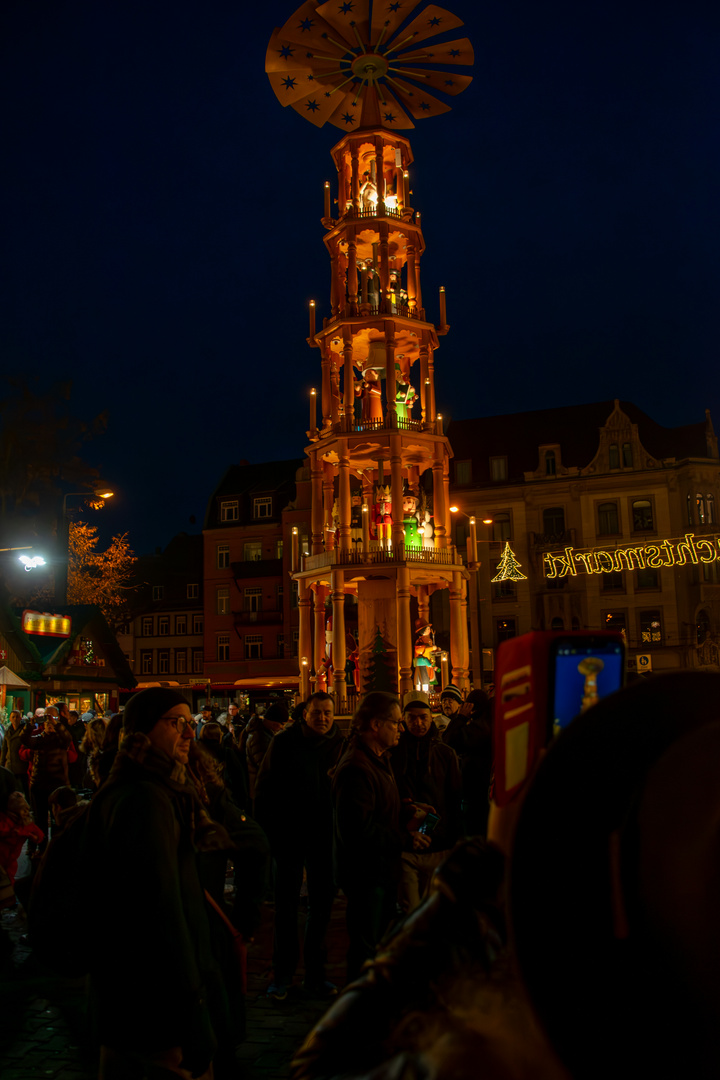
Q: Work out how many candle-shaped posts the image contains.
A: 14